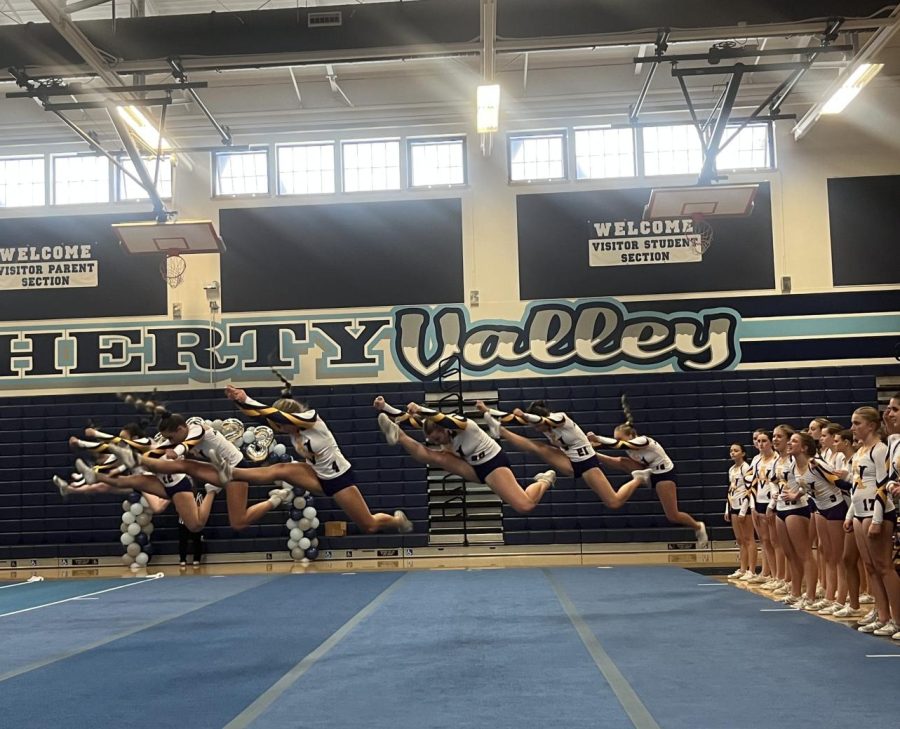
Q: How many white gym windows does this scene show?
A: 11